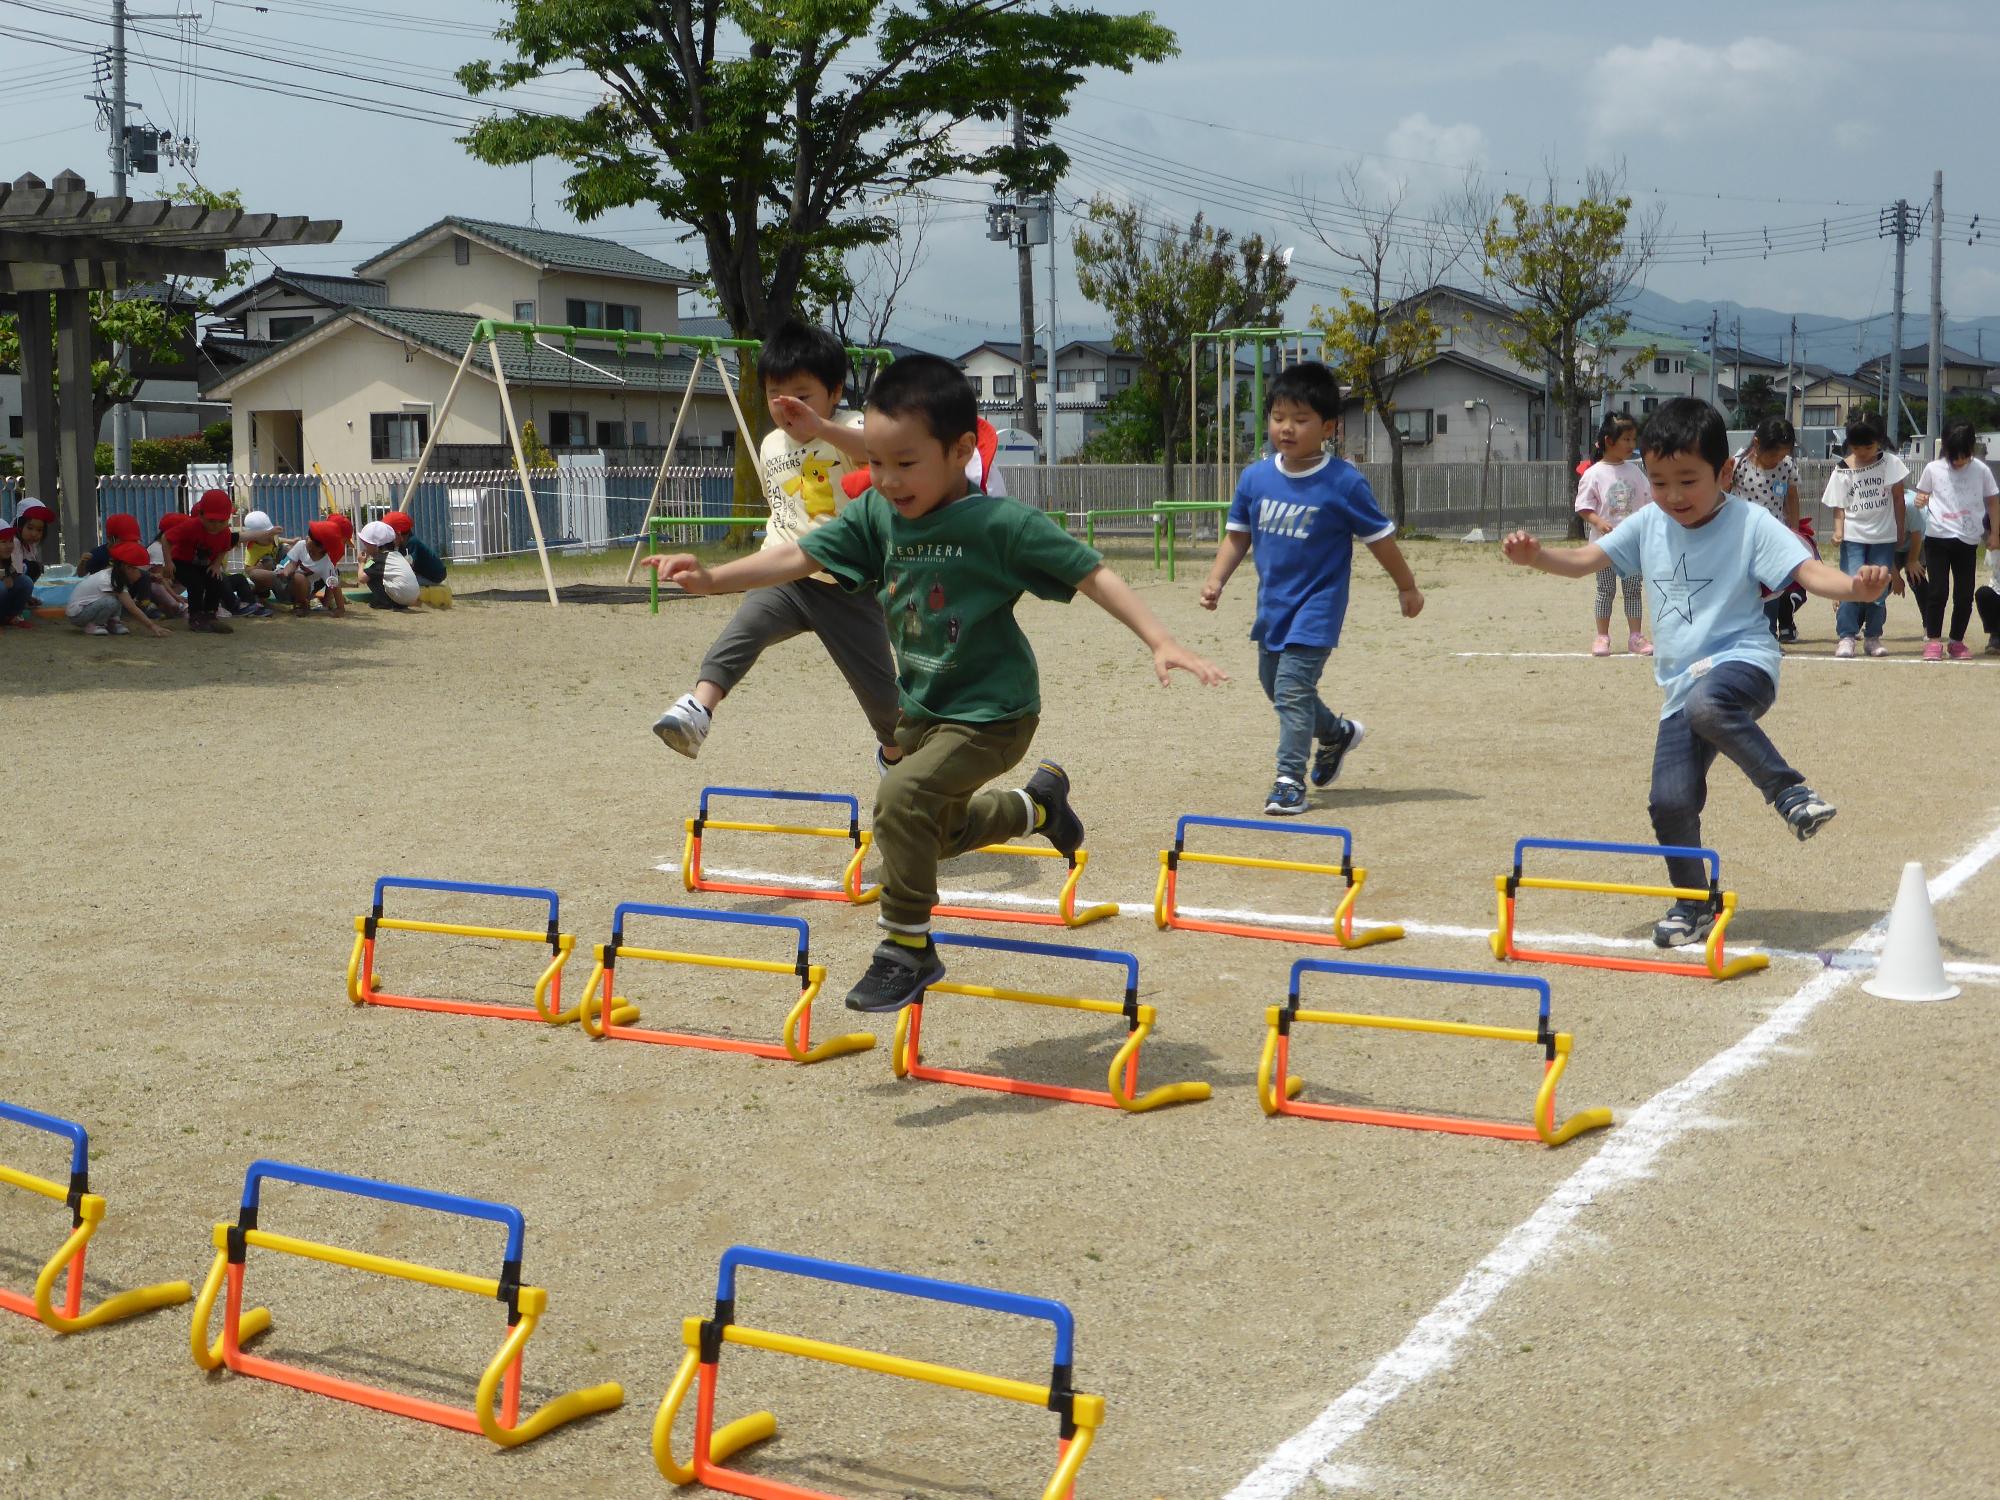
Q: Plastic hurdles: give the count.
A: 11